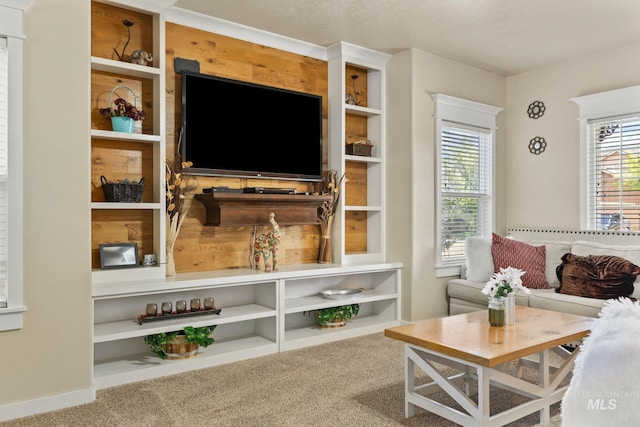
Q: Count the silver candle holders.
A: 5